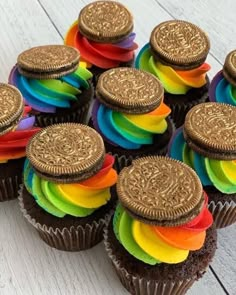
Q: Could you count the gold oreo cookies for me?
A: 9